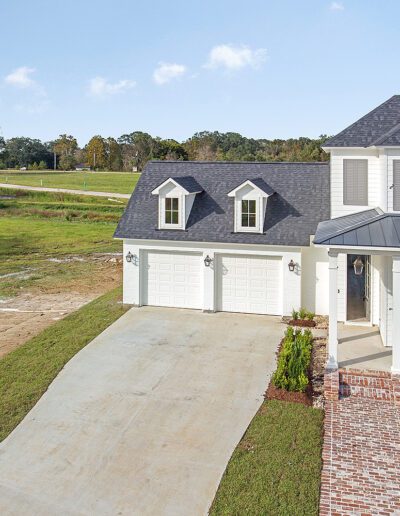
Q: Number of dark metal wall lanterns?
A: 3